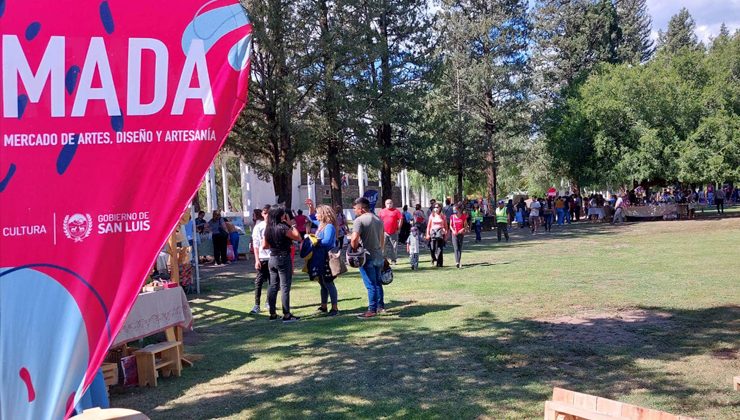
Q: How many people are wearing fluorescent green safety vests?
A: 2